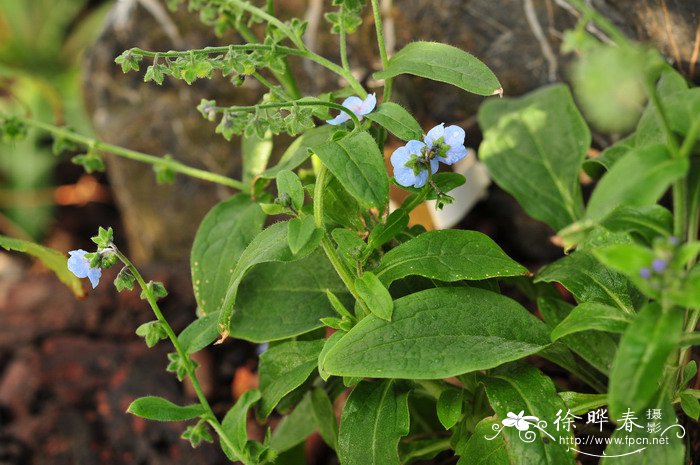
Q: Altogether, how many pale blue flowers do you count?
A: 4